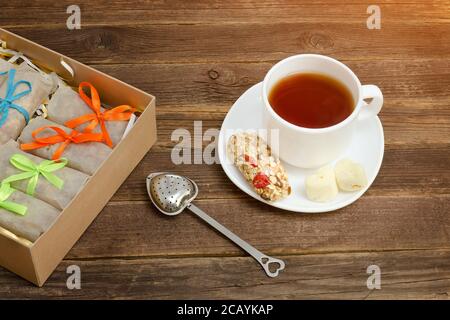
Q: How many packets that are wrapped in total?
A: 5